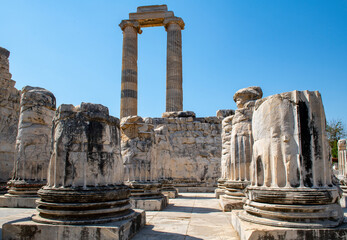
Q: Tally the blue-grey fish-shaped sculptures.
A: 0